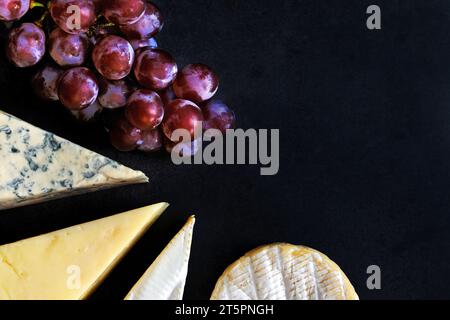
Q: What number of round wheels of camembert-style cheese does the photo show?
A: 1